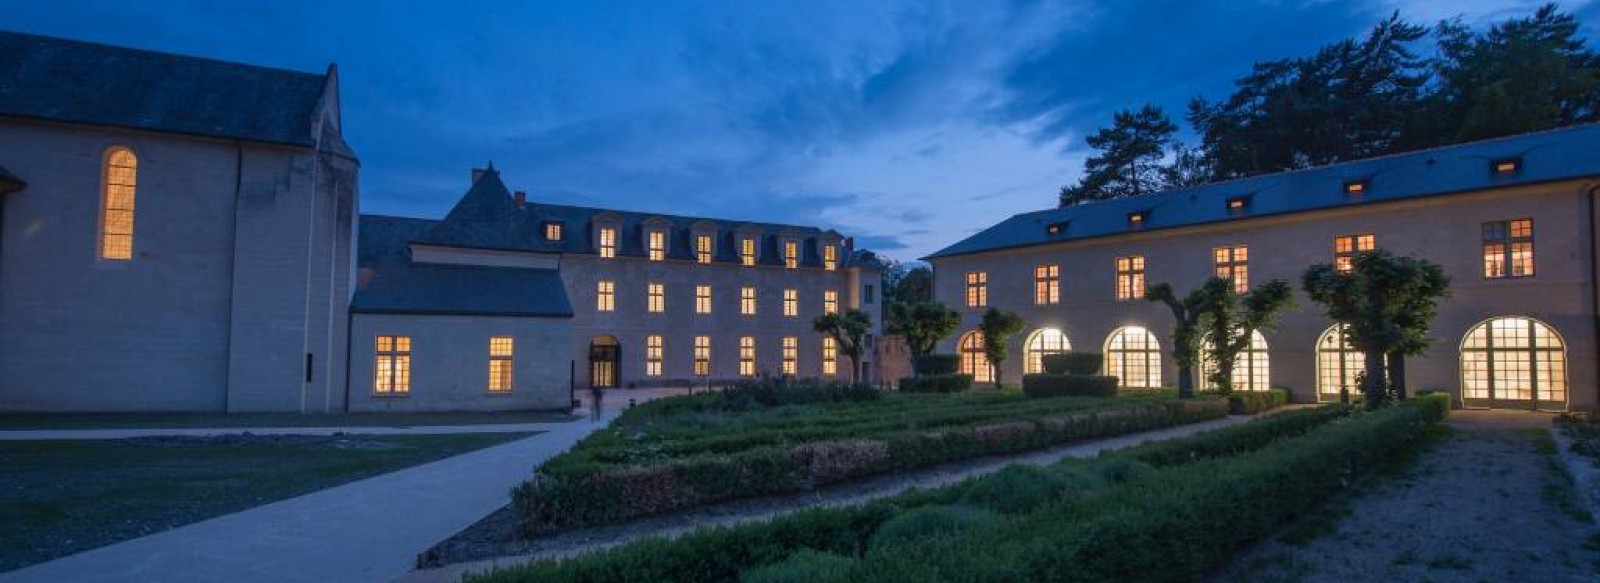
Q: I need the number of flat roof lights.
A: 5